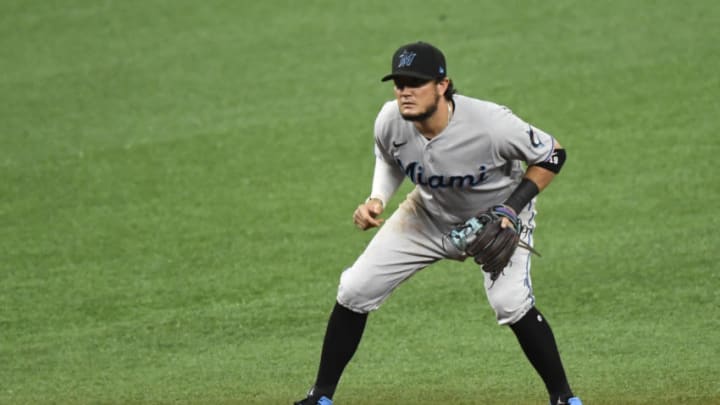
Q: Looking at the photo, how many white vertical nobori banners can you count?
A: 0